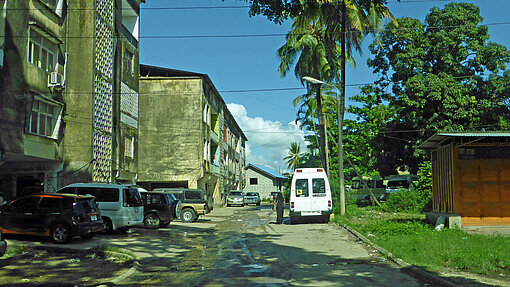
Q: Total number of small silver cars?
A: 2